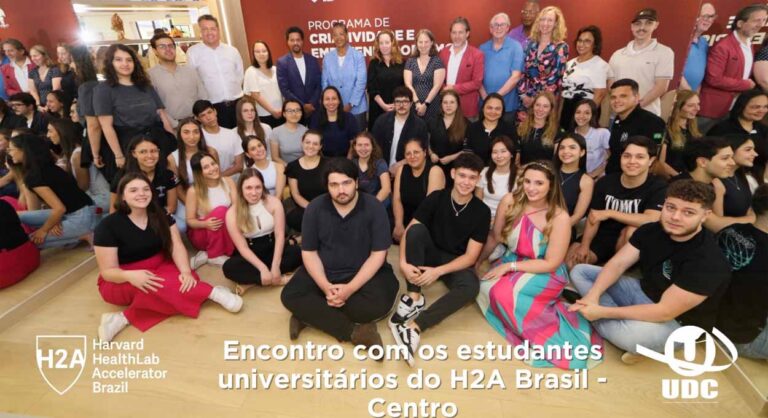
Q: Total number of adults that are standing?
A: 14